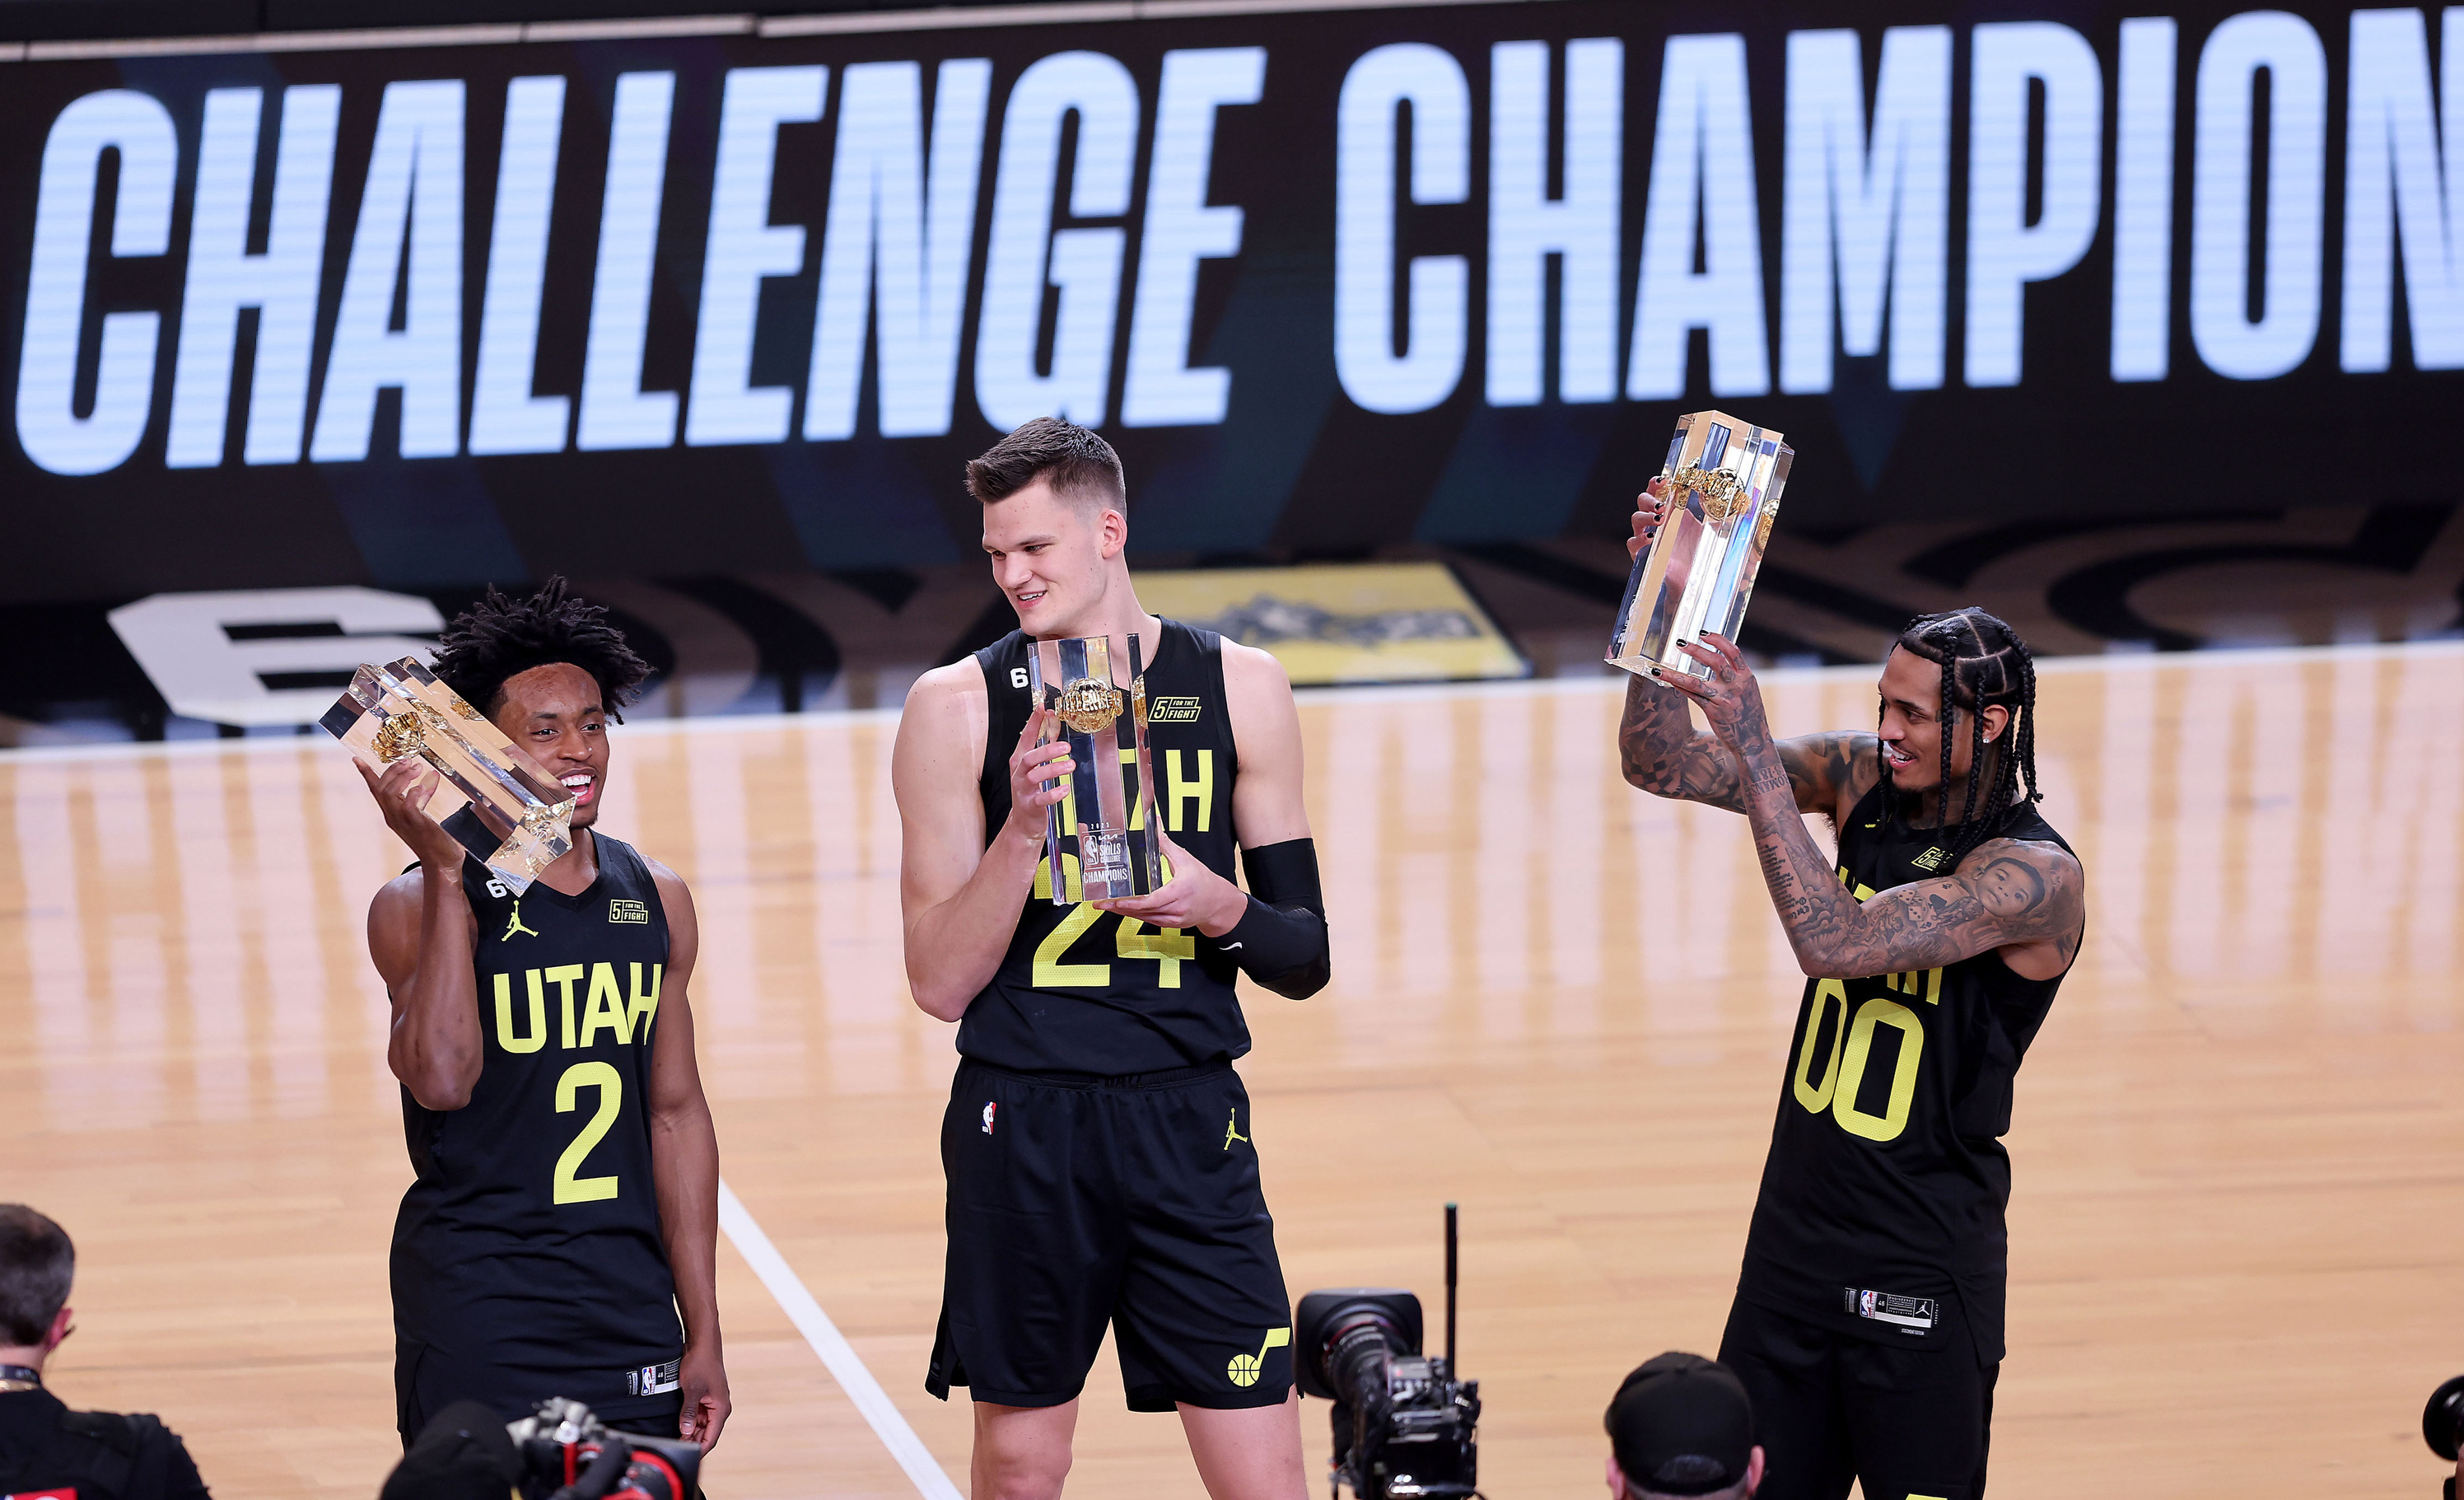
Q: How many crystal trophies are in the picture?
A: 3